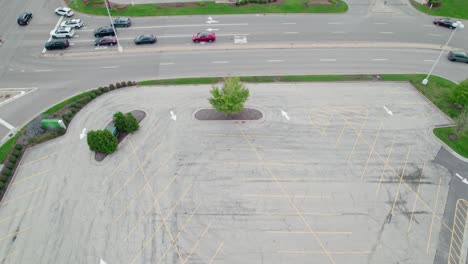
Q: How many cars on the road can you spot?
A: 12